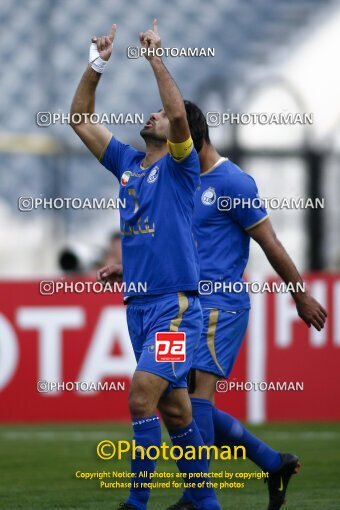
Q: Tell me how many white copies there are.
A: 9